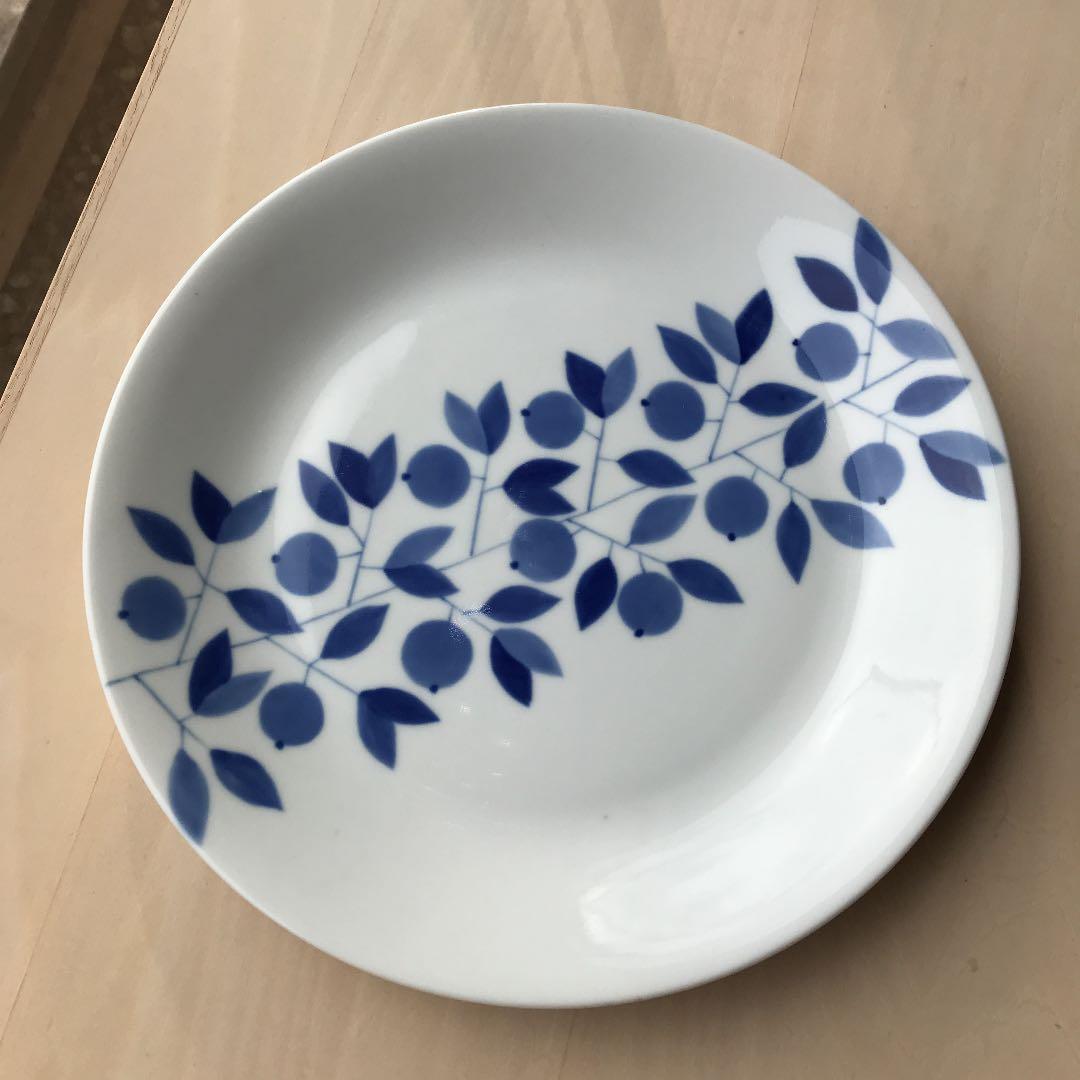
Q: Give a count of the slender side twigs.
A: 12